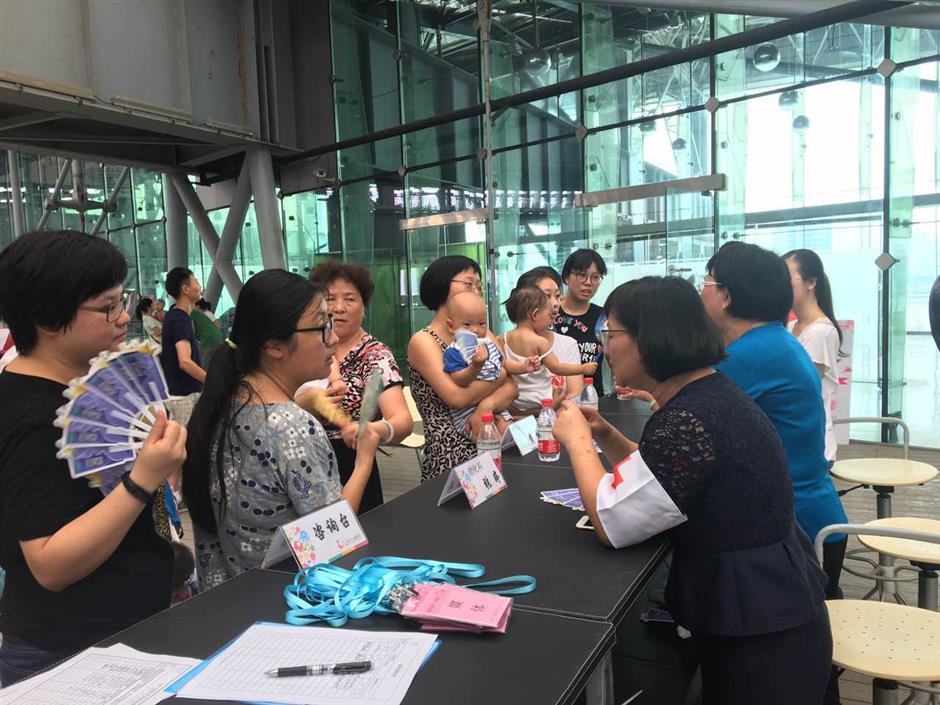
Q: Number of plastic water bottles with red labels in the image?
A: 3